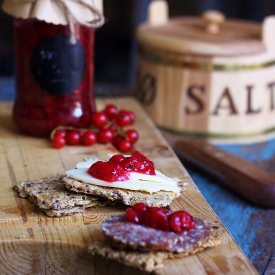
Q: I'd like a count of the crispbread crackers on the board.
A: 4